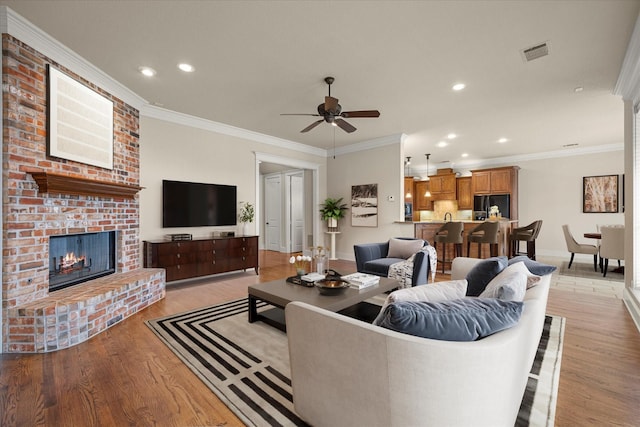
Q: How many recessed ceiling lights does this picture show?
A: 7